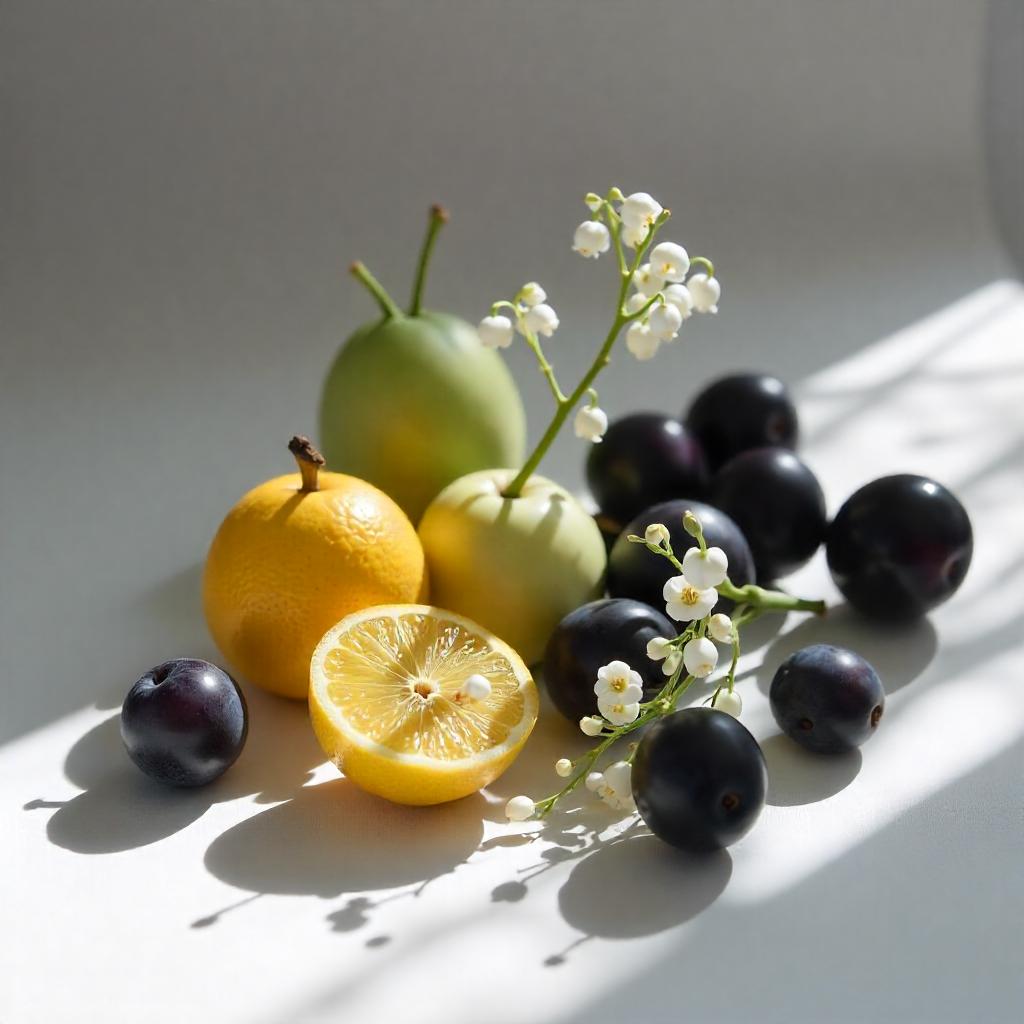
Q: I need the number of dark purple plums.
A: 9